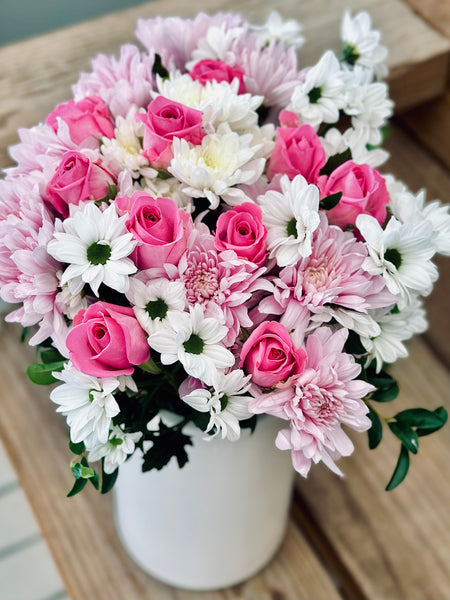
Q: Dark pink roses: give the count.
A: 10